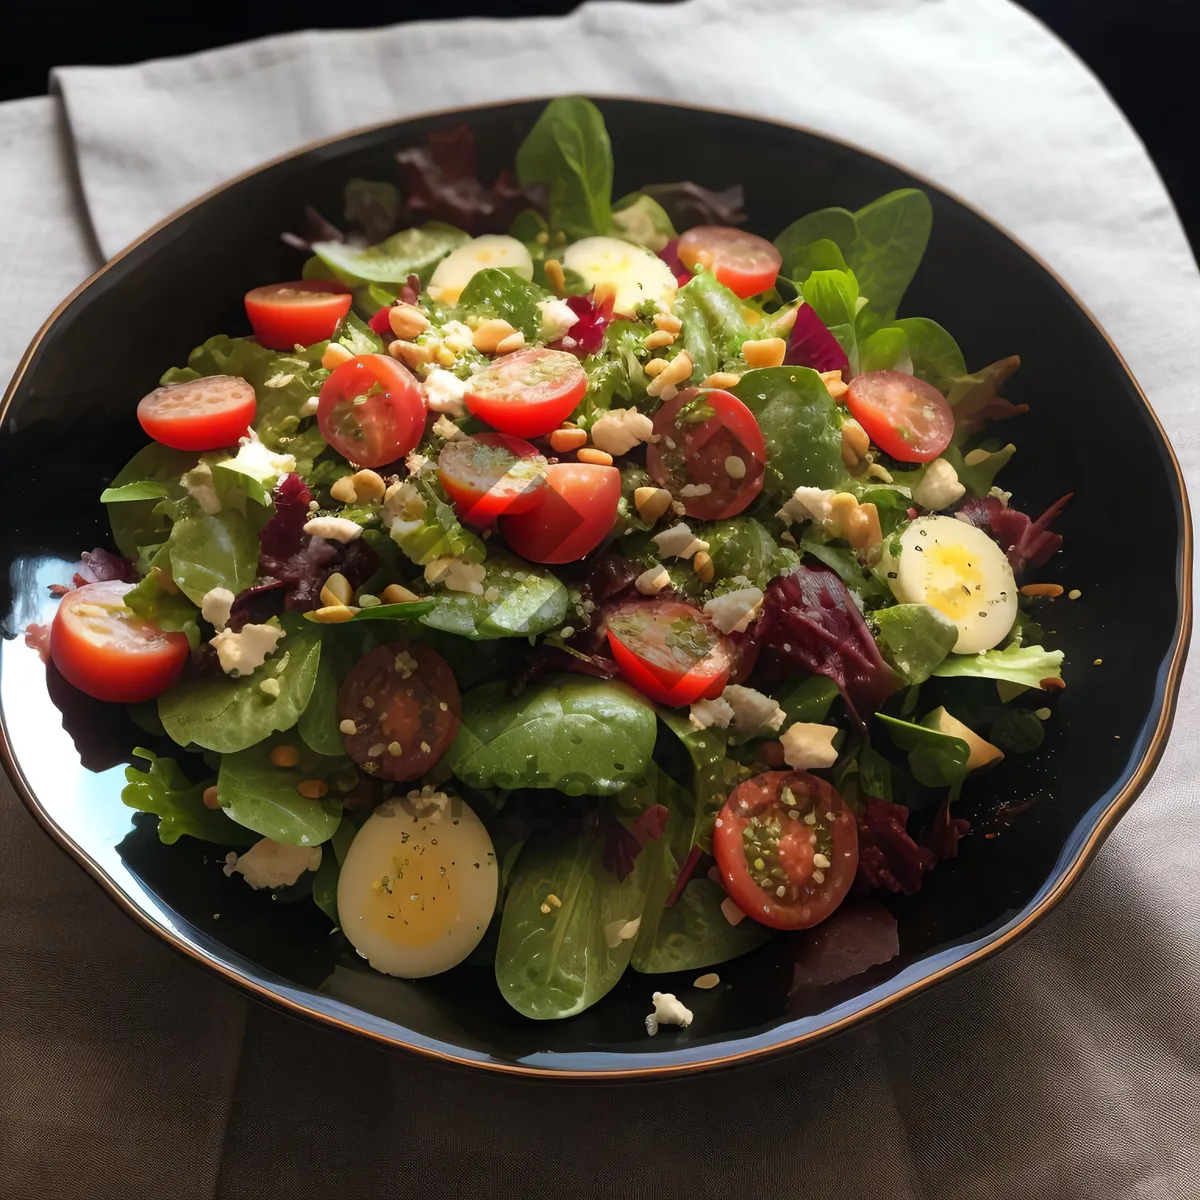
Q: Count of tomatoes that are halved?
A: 13